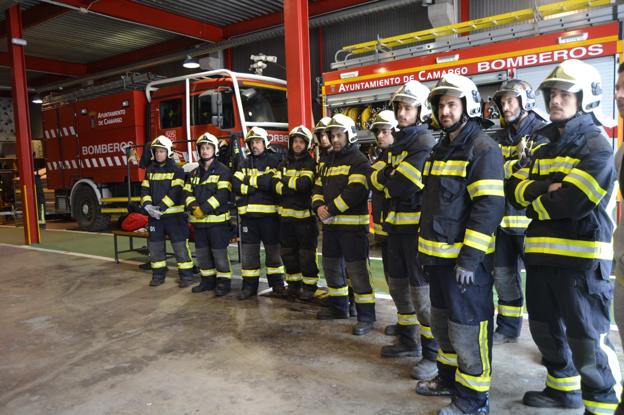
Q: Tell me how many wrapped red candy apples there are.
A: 0